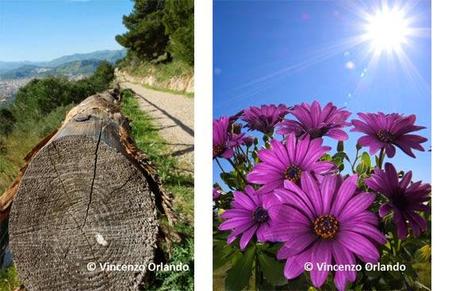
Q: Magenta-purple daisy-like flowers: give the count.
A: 8